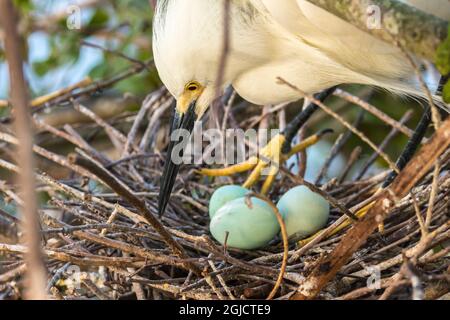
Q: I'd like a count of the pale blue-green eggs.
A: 3